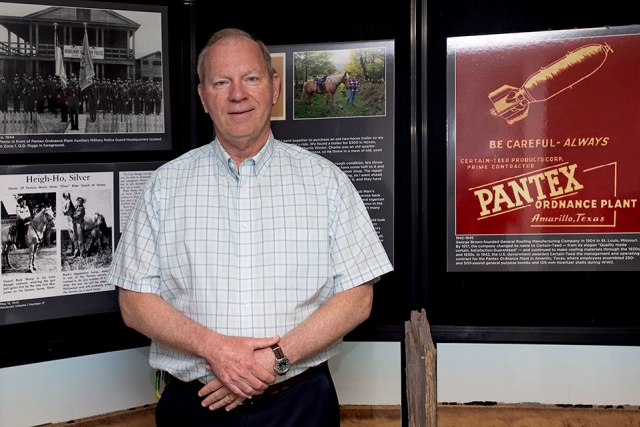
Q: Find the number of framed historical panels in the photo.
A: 4